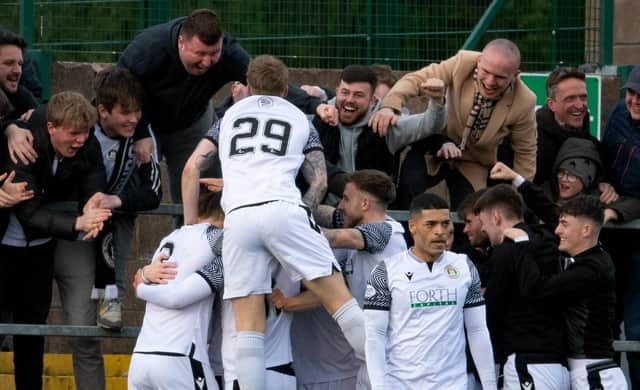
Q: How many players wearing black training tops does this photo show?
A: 3